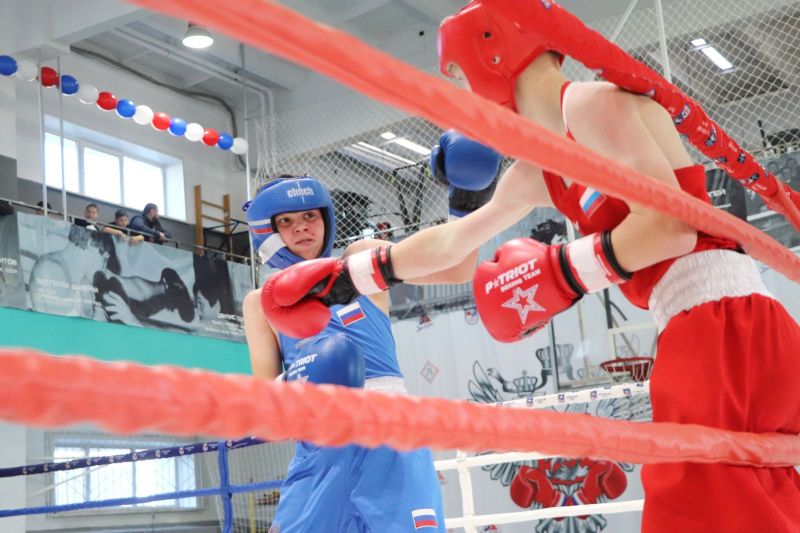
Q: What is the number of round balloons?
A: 14